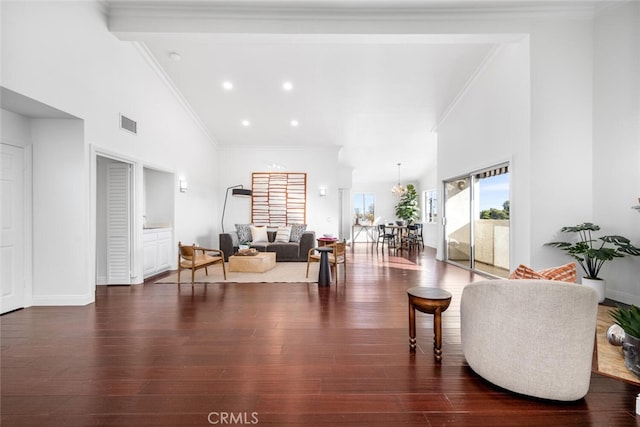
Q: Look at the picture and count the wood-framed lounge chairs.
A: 2